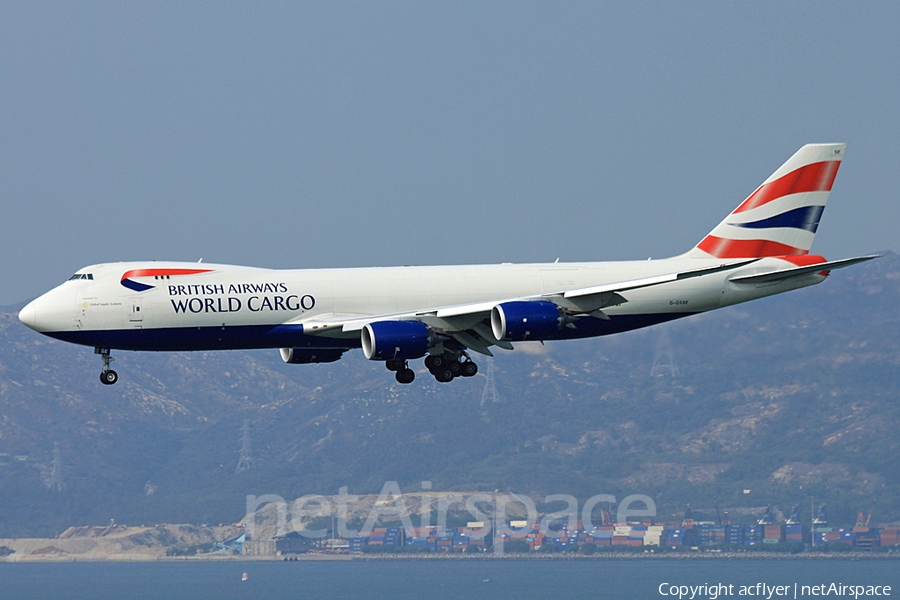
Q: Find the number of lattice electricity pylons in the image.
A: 4